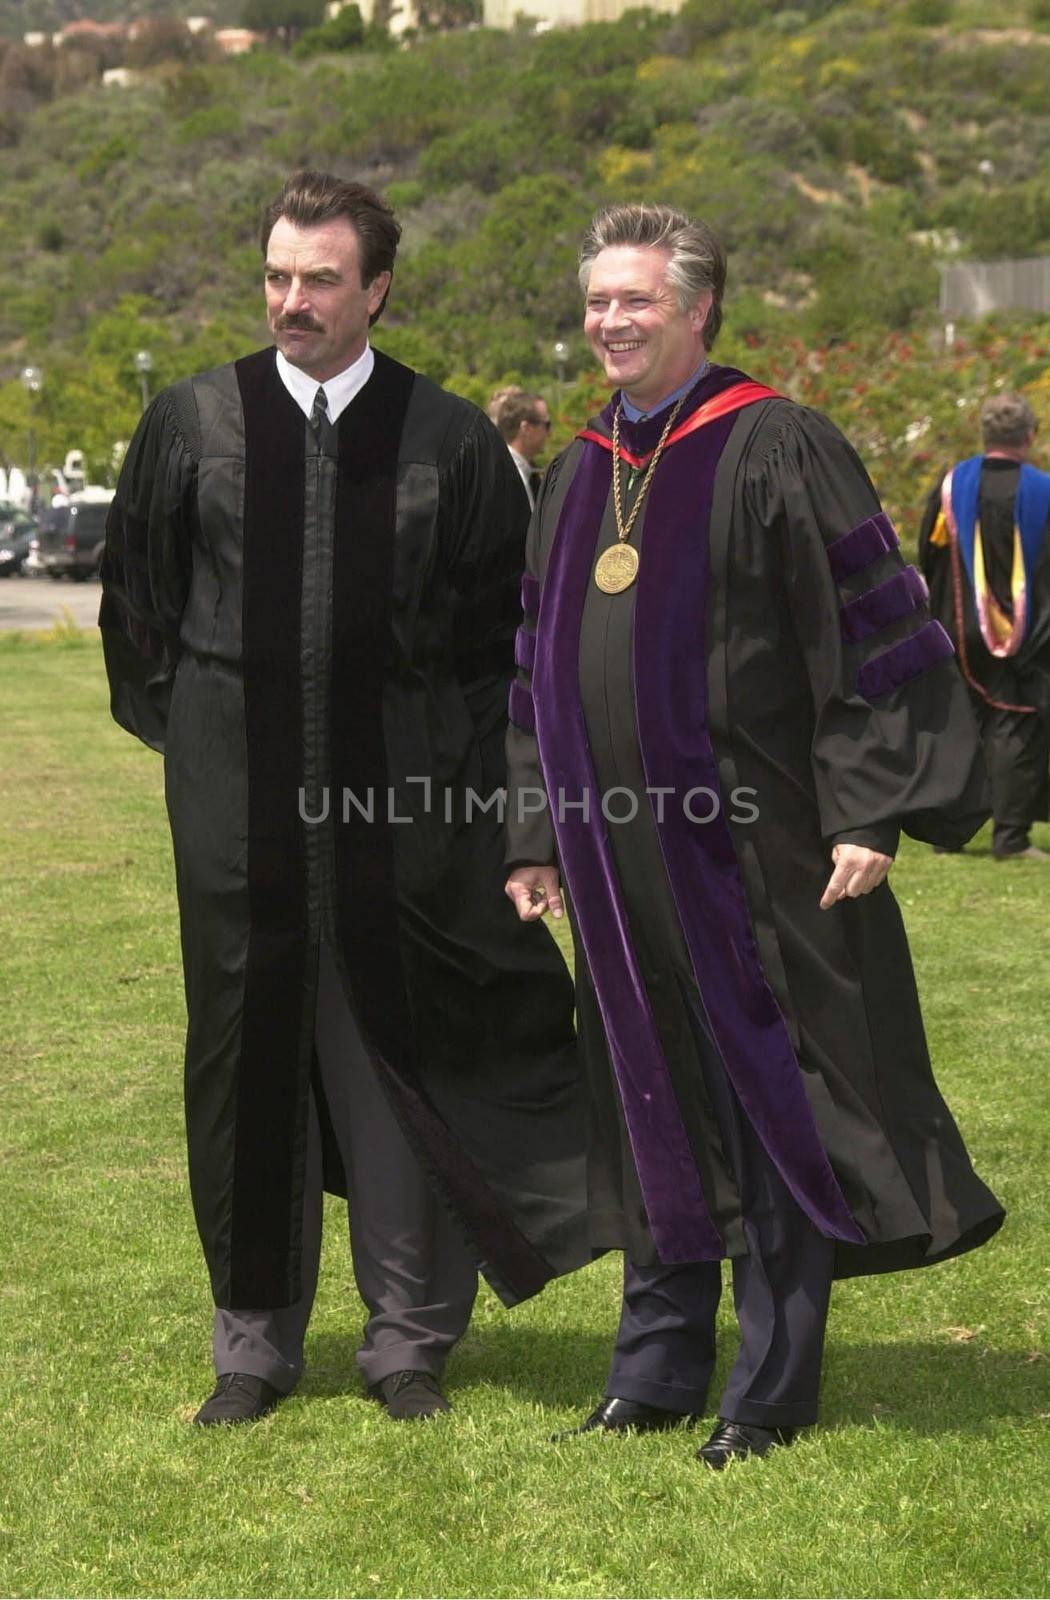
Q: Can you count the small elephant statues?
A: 0